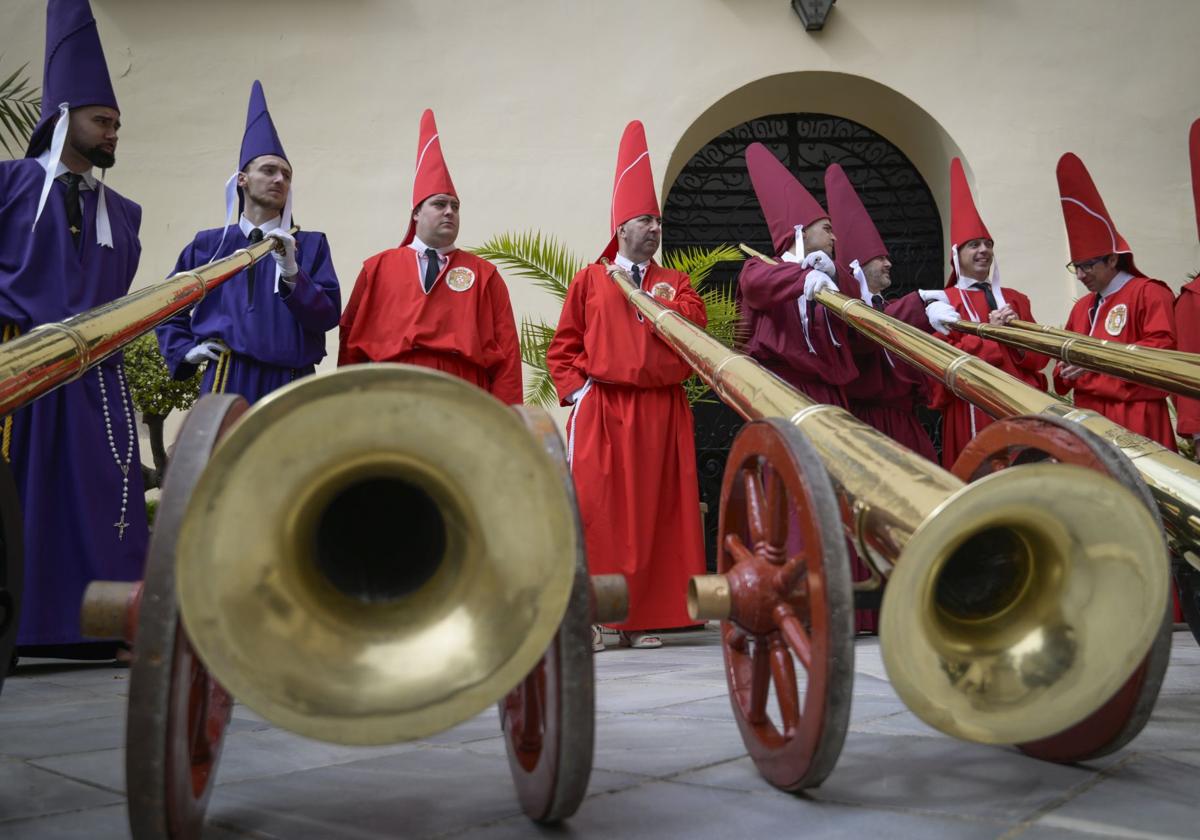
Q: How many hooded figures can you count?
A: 9